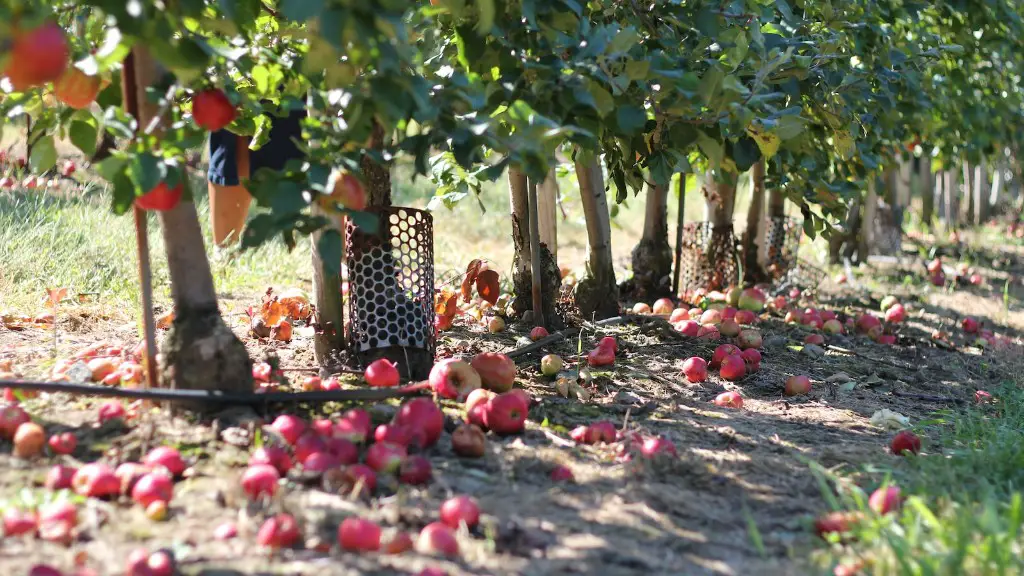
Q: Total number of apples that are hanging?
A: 5